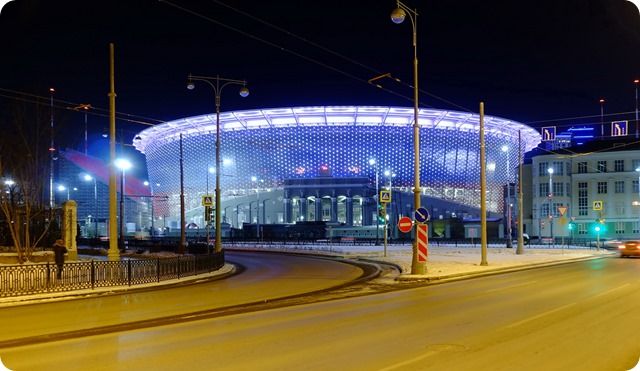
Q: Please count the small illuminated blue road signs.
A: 2